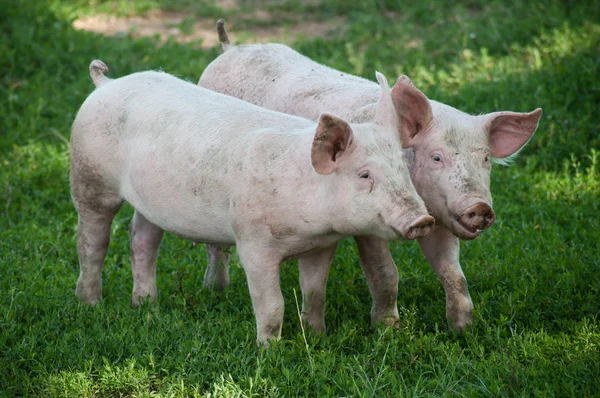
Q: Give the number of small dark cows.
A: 0